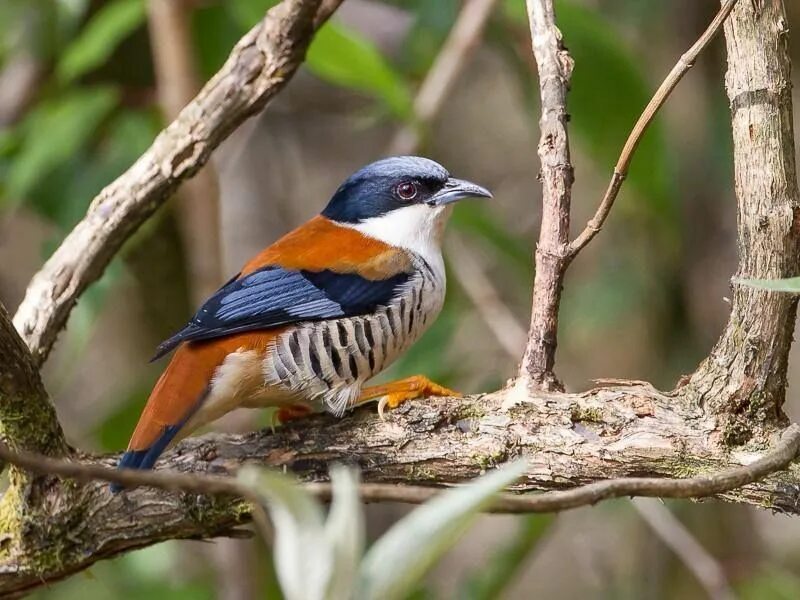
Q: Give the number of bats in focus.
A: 0